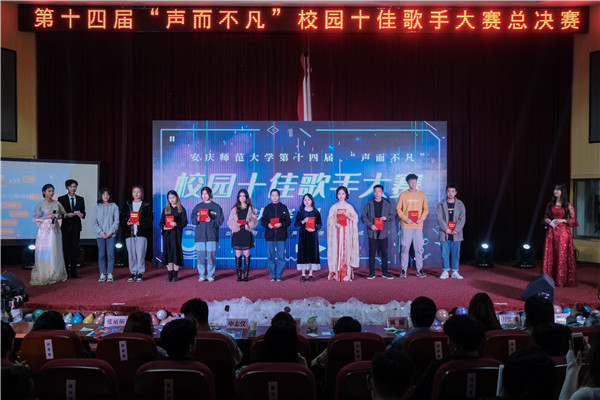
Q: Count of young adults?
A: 14